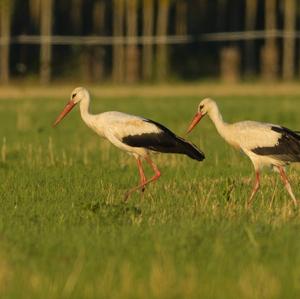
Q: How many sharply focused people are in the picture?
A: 0